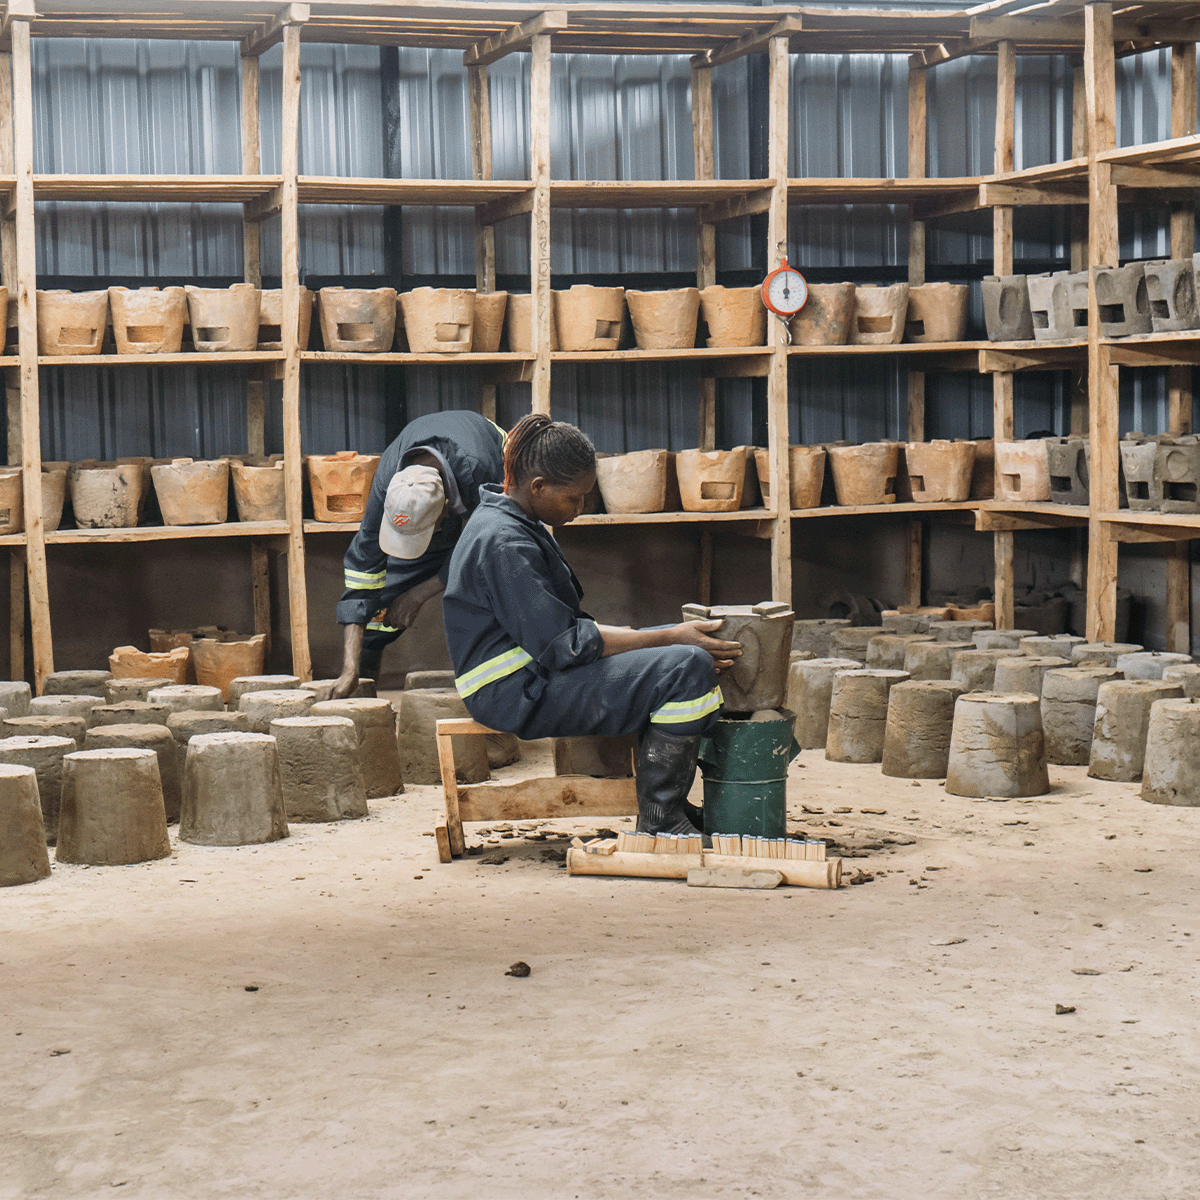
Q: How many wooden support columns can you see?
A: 13